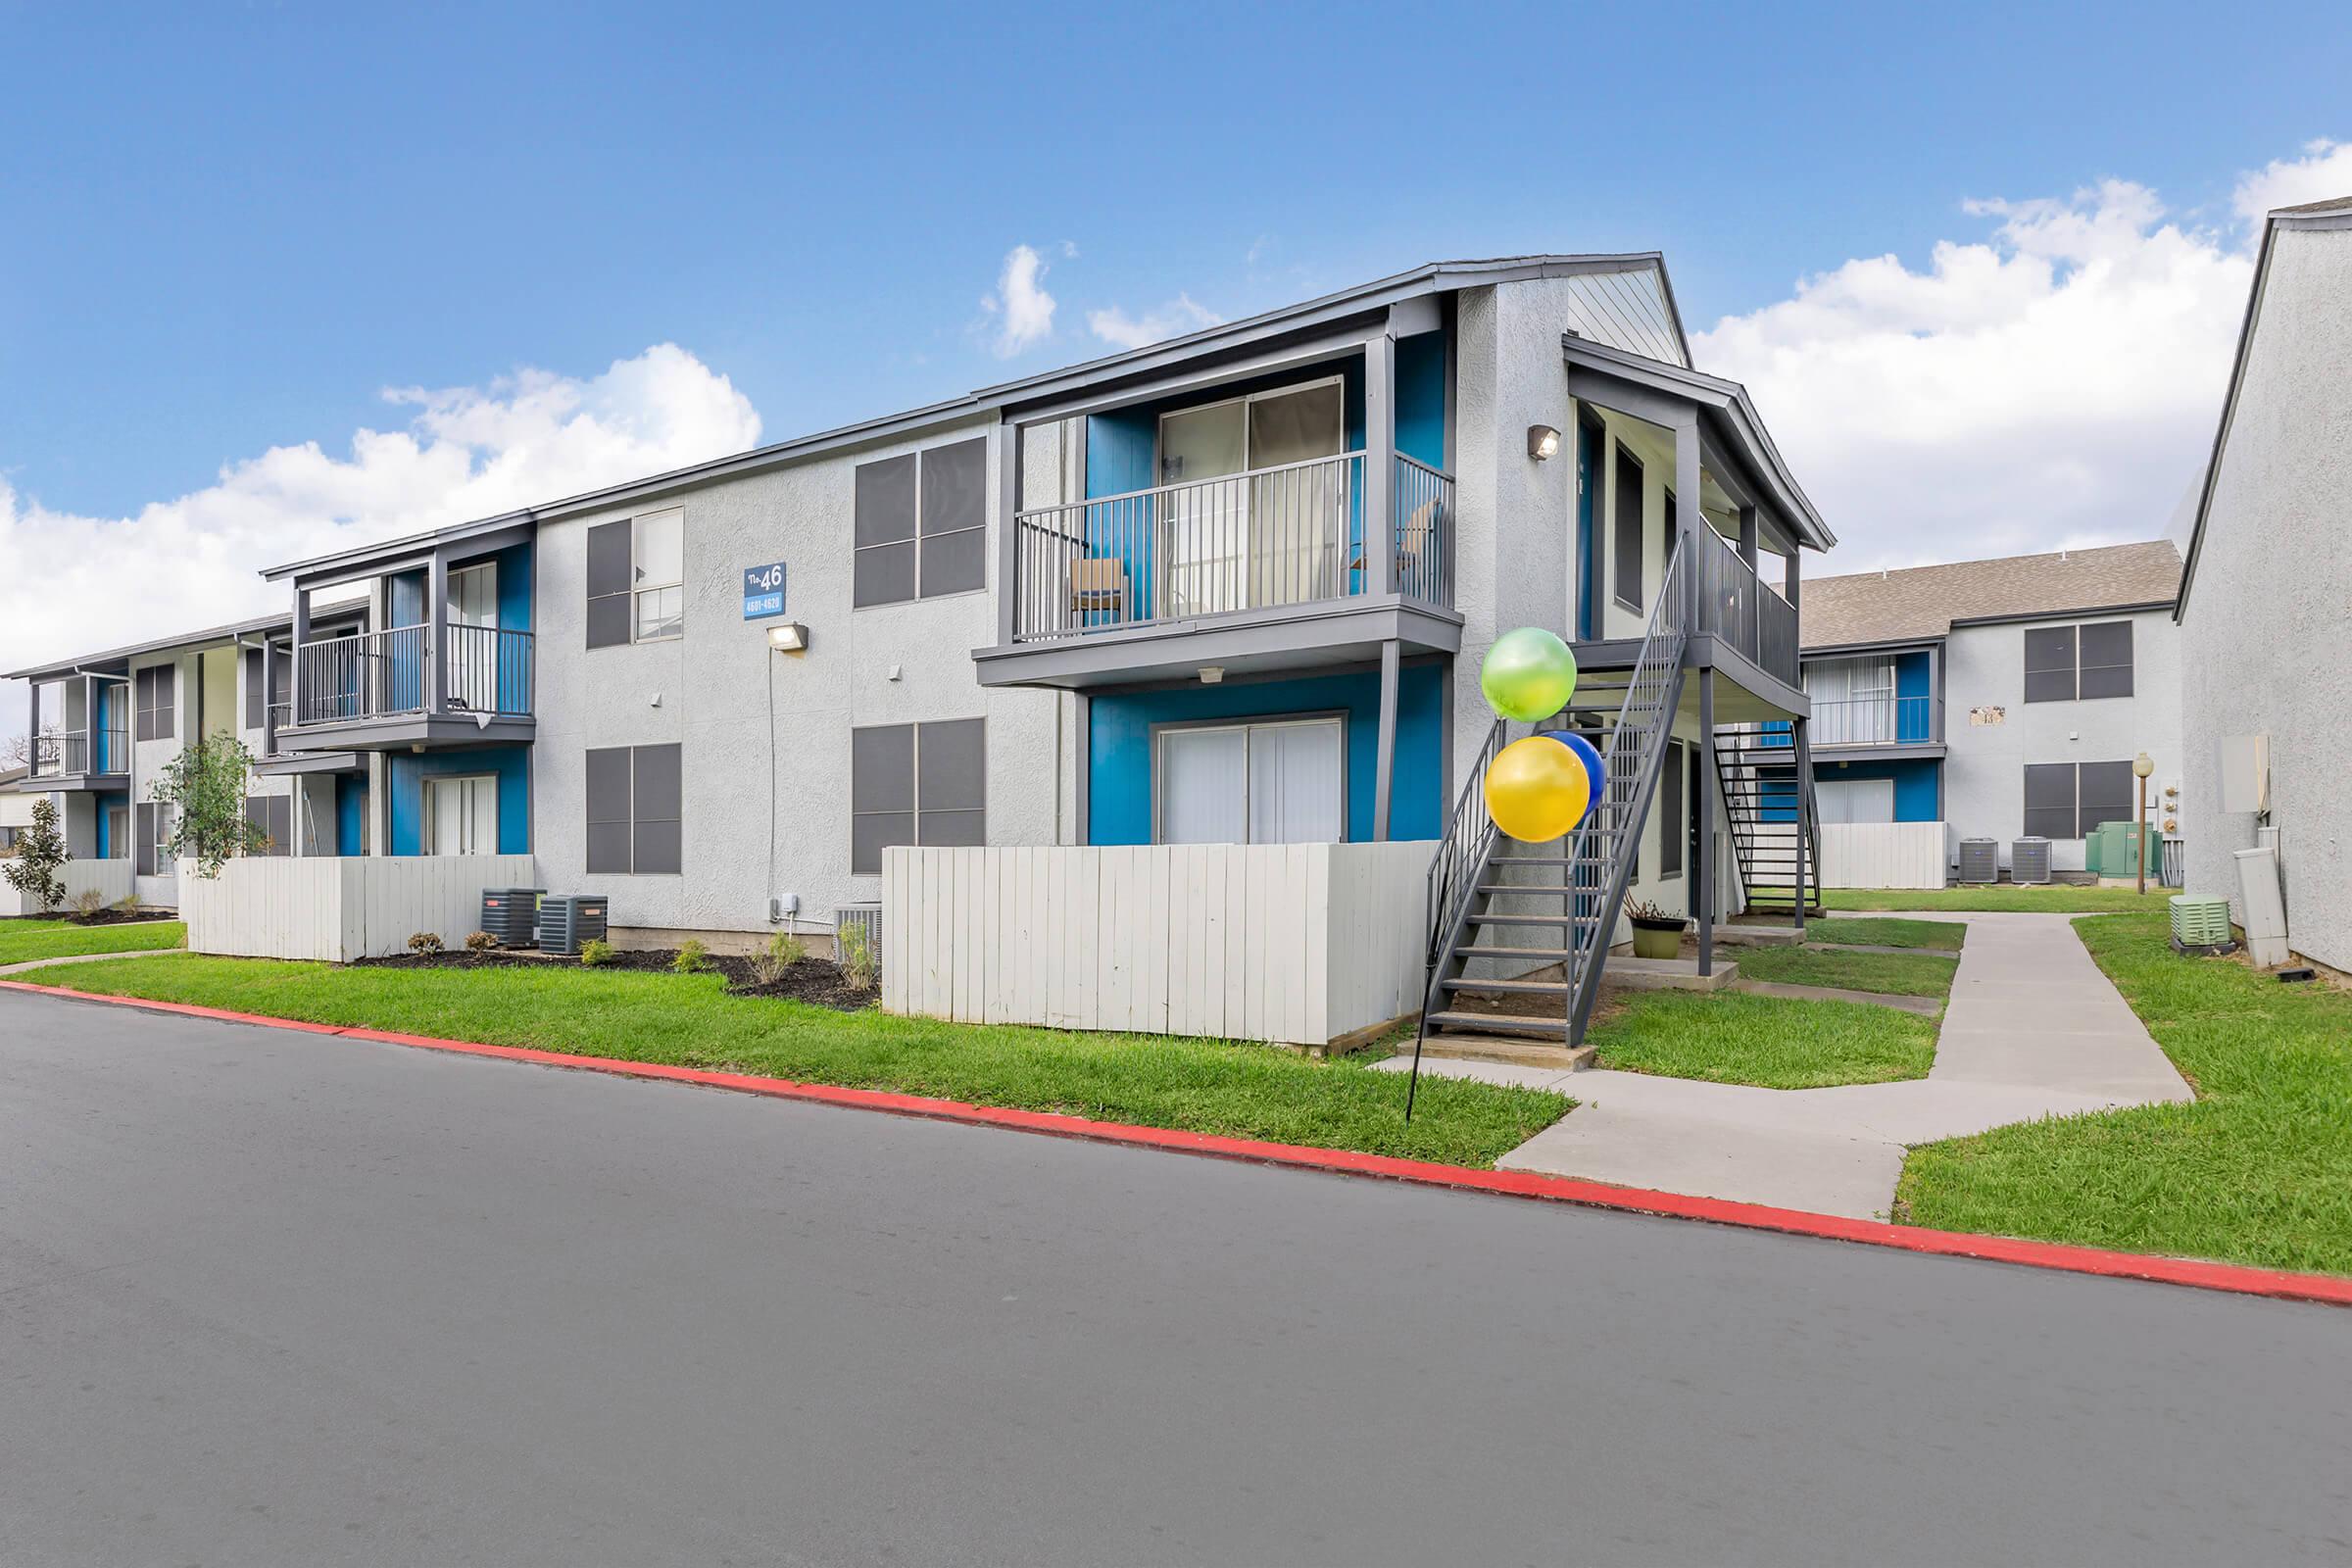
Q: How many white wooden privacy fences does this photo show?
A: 4